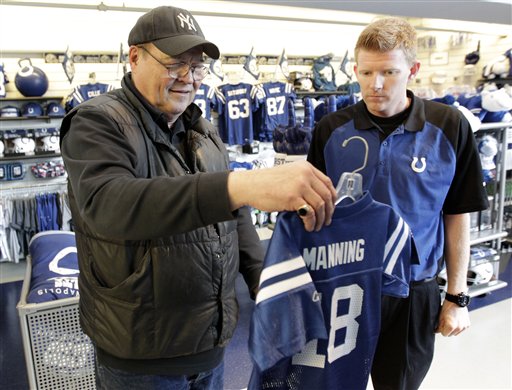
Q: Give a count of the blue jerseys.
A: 5